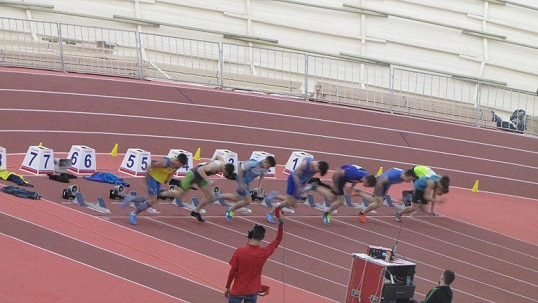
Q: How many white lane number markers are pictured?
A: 8